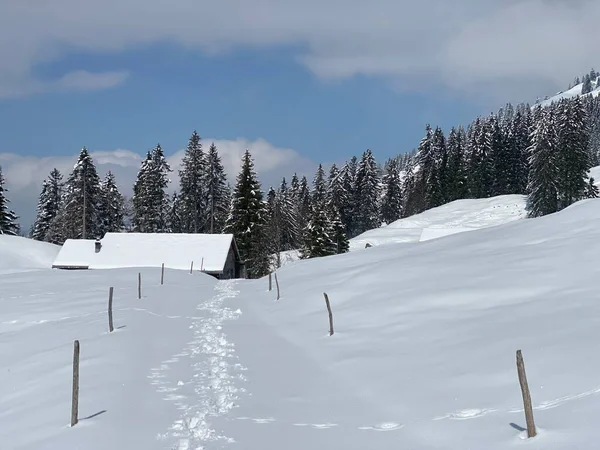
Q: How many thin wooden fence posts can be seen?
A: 10